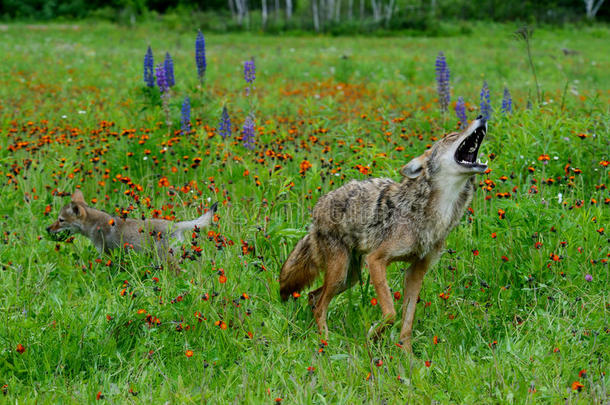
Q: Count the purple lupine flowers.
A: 12